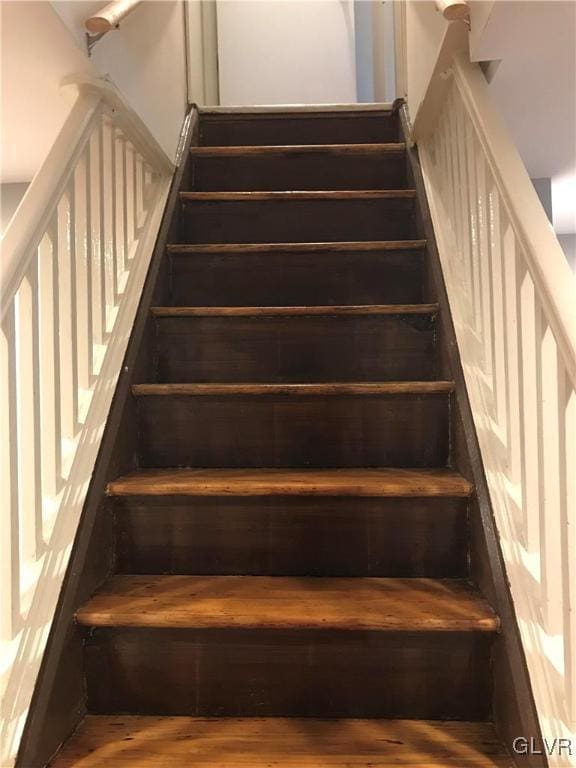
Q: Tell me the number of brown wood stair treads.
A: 8